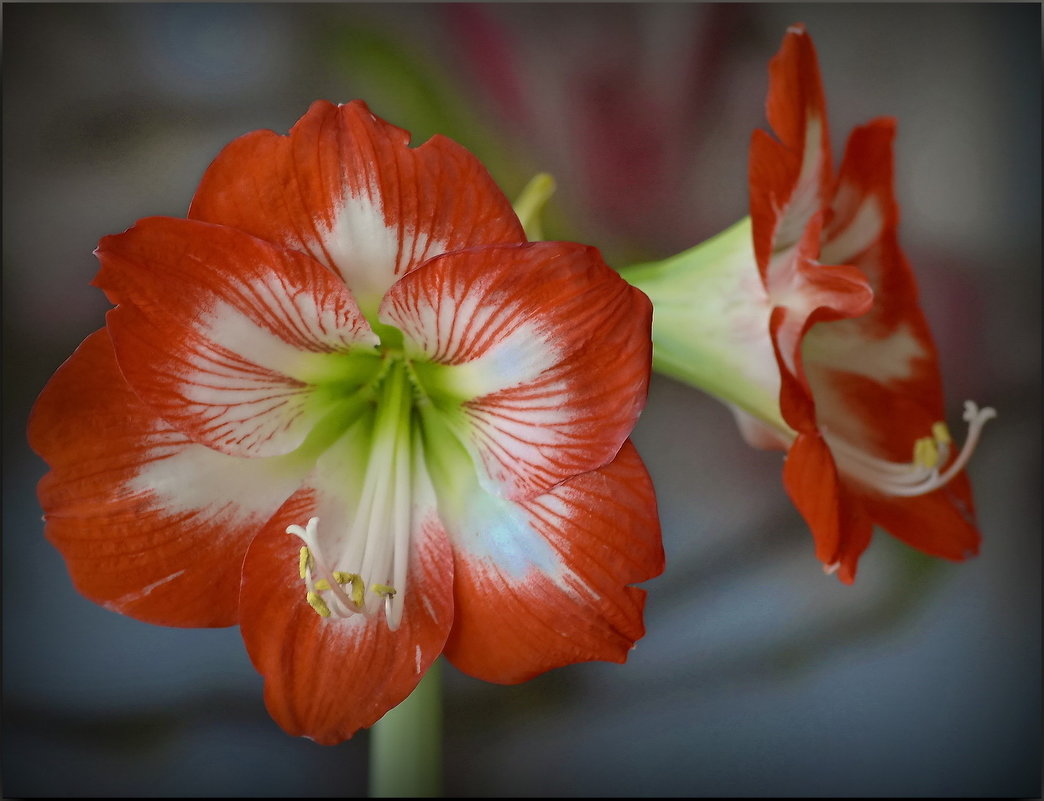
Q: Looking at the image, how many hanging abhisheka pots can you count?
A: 0